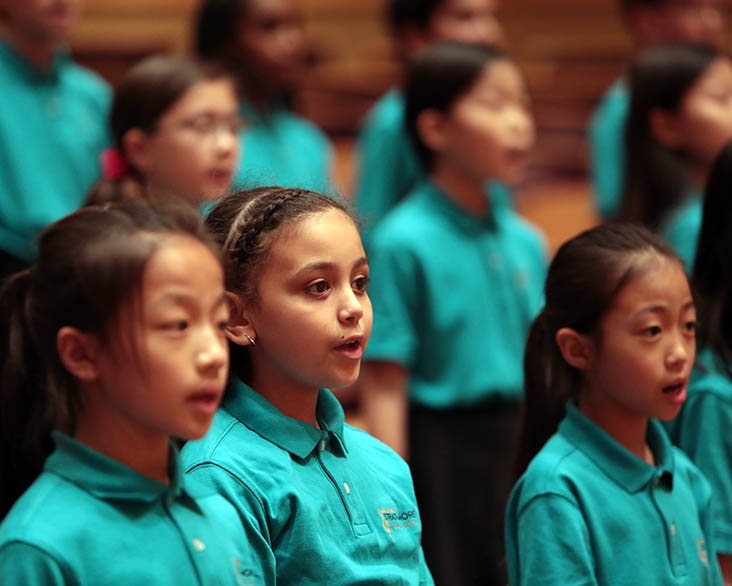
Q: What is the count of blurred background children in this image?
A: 7